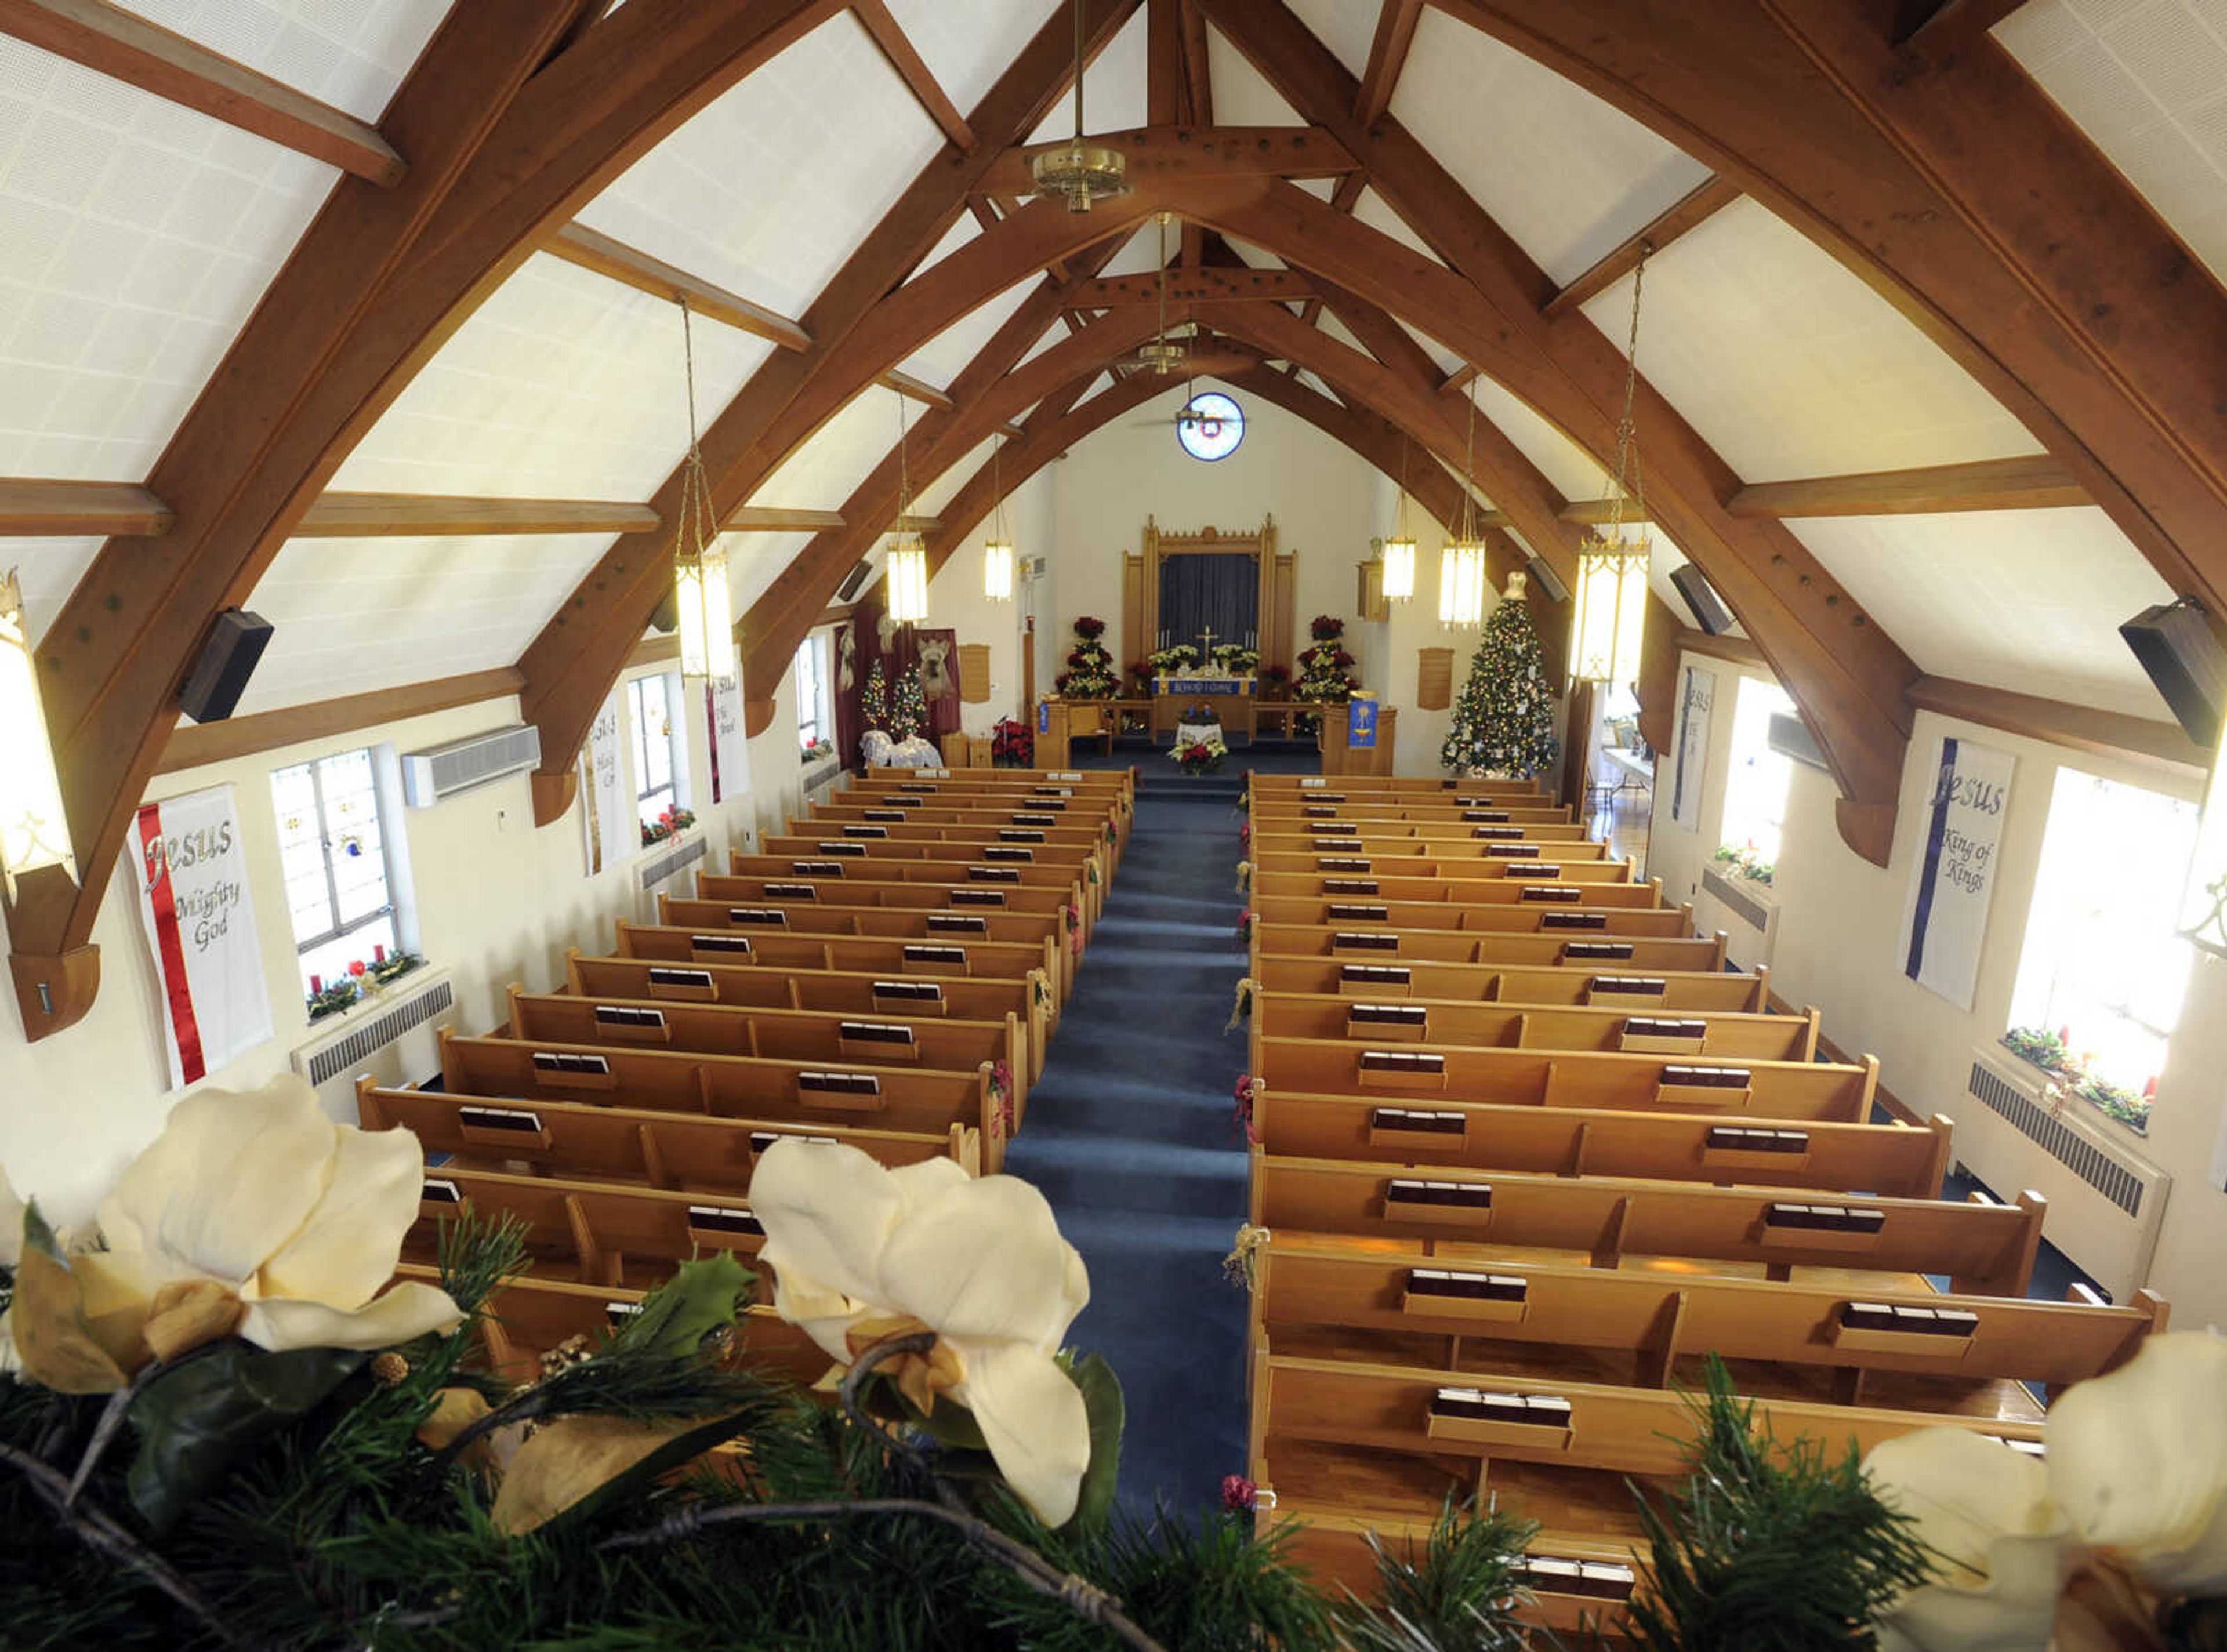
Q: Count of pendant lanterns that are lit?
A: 8